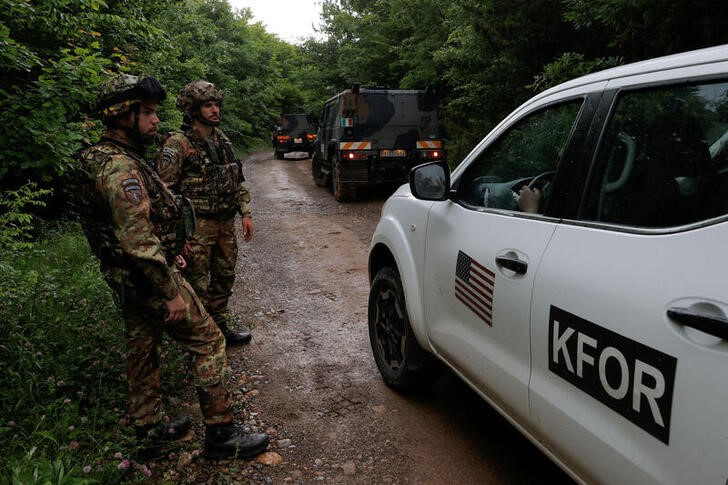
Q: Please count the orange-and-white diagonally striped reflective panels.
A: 2